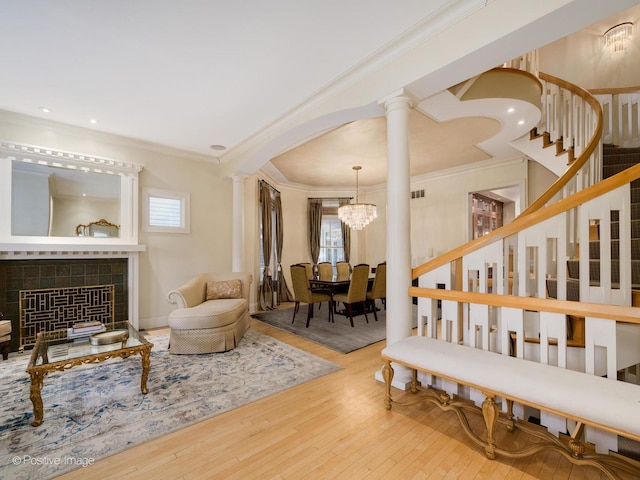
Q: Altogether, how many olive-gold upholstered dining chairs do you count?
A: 6